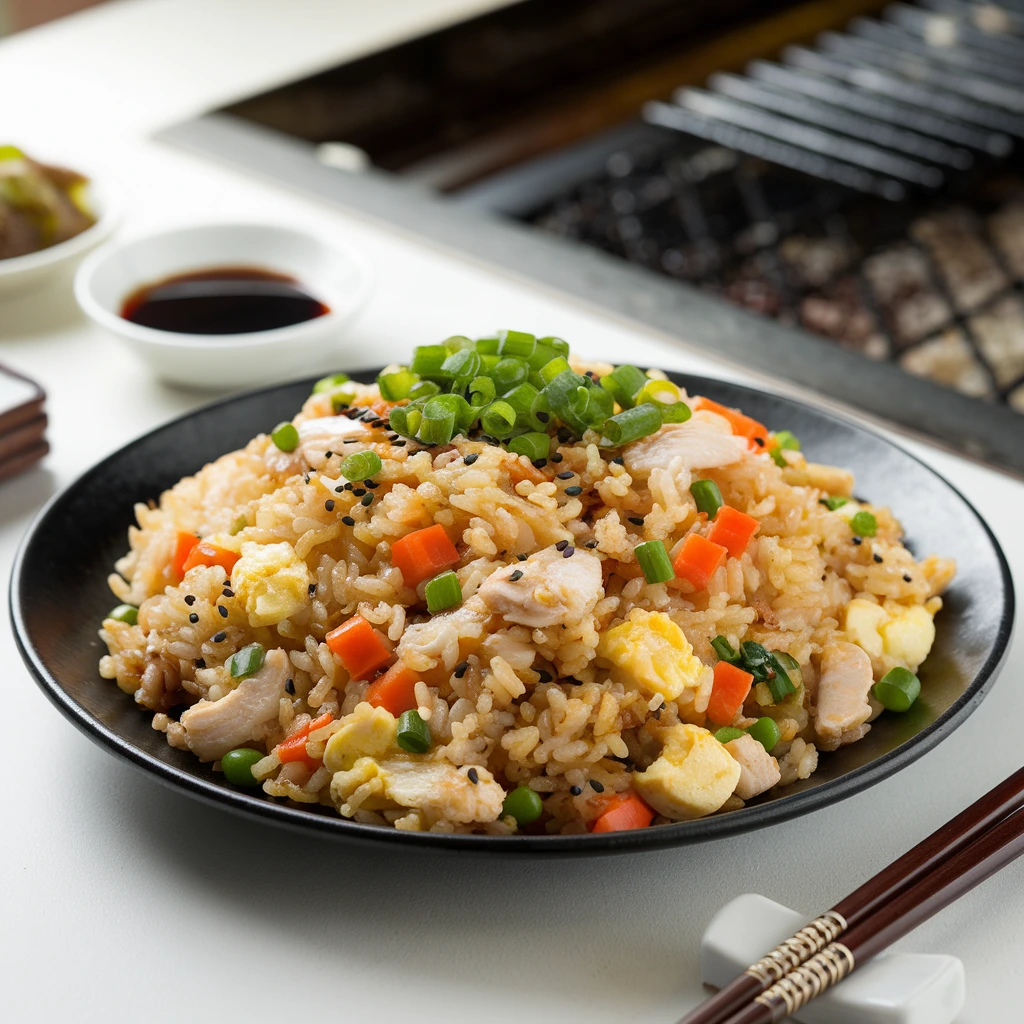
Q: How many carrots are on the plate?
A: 11